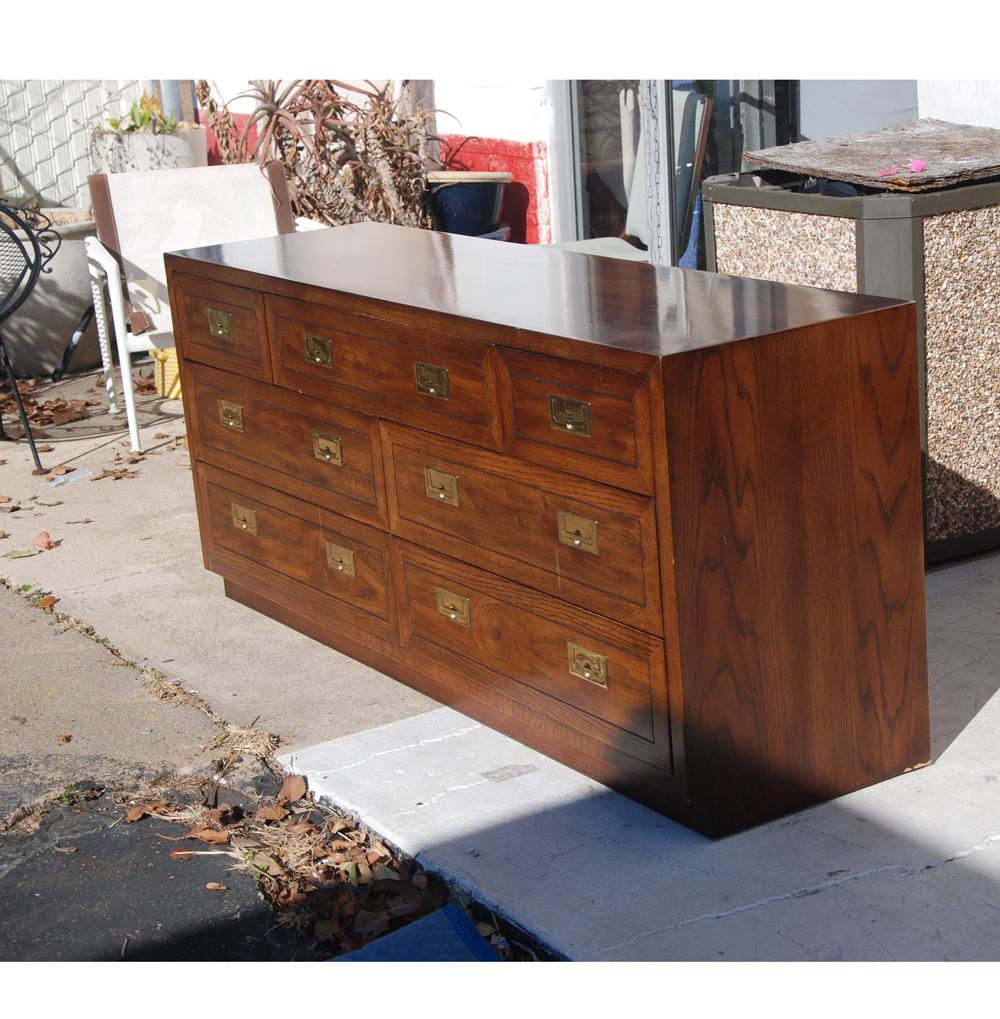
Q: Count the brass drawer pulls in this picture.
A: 12